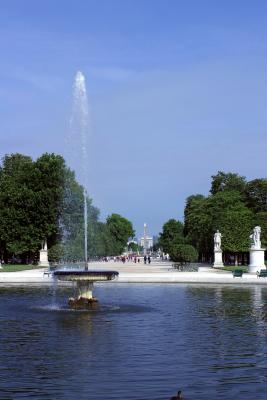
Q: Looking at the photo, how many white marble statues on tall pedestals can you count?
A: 3